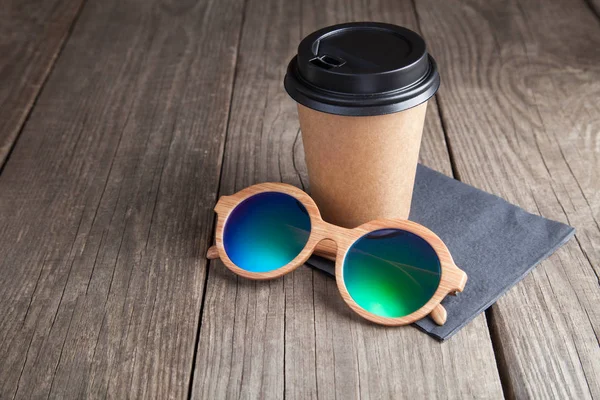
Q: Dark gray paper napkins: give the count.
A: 1